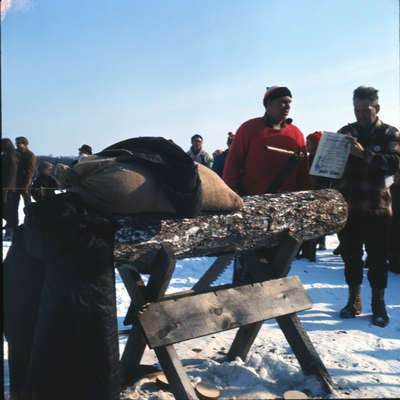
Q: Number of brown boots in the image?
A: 2